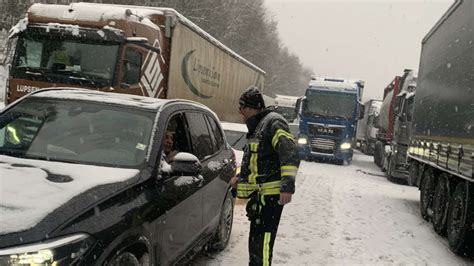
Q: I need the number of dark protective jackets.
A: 1